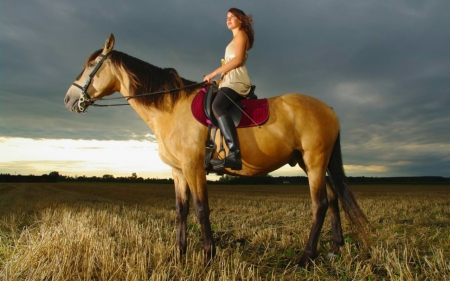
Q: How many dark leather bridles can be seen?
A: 1